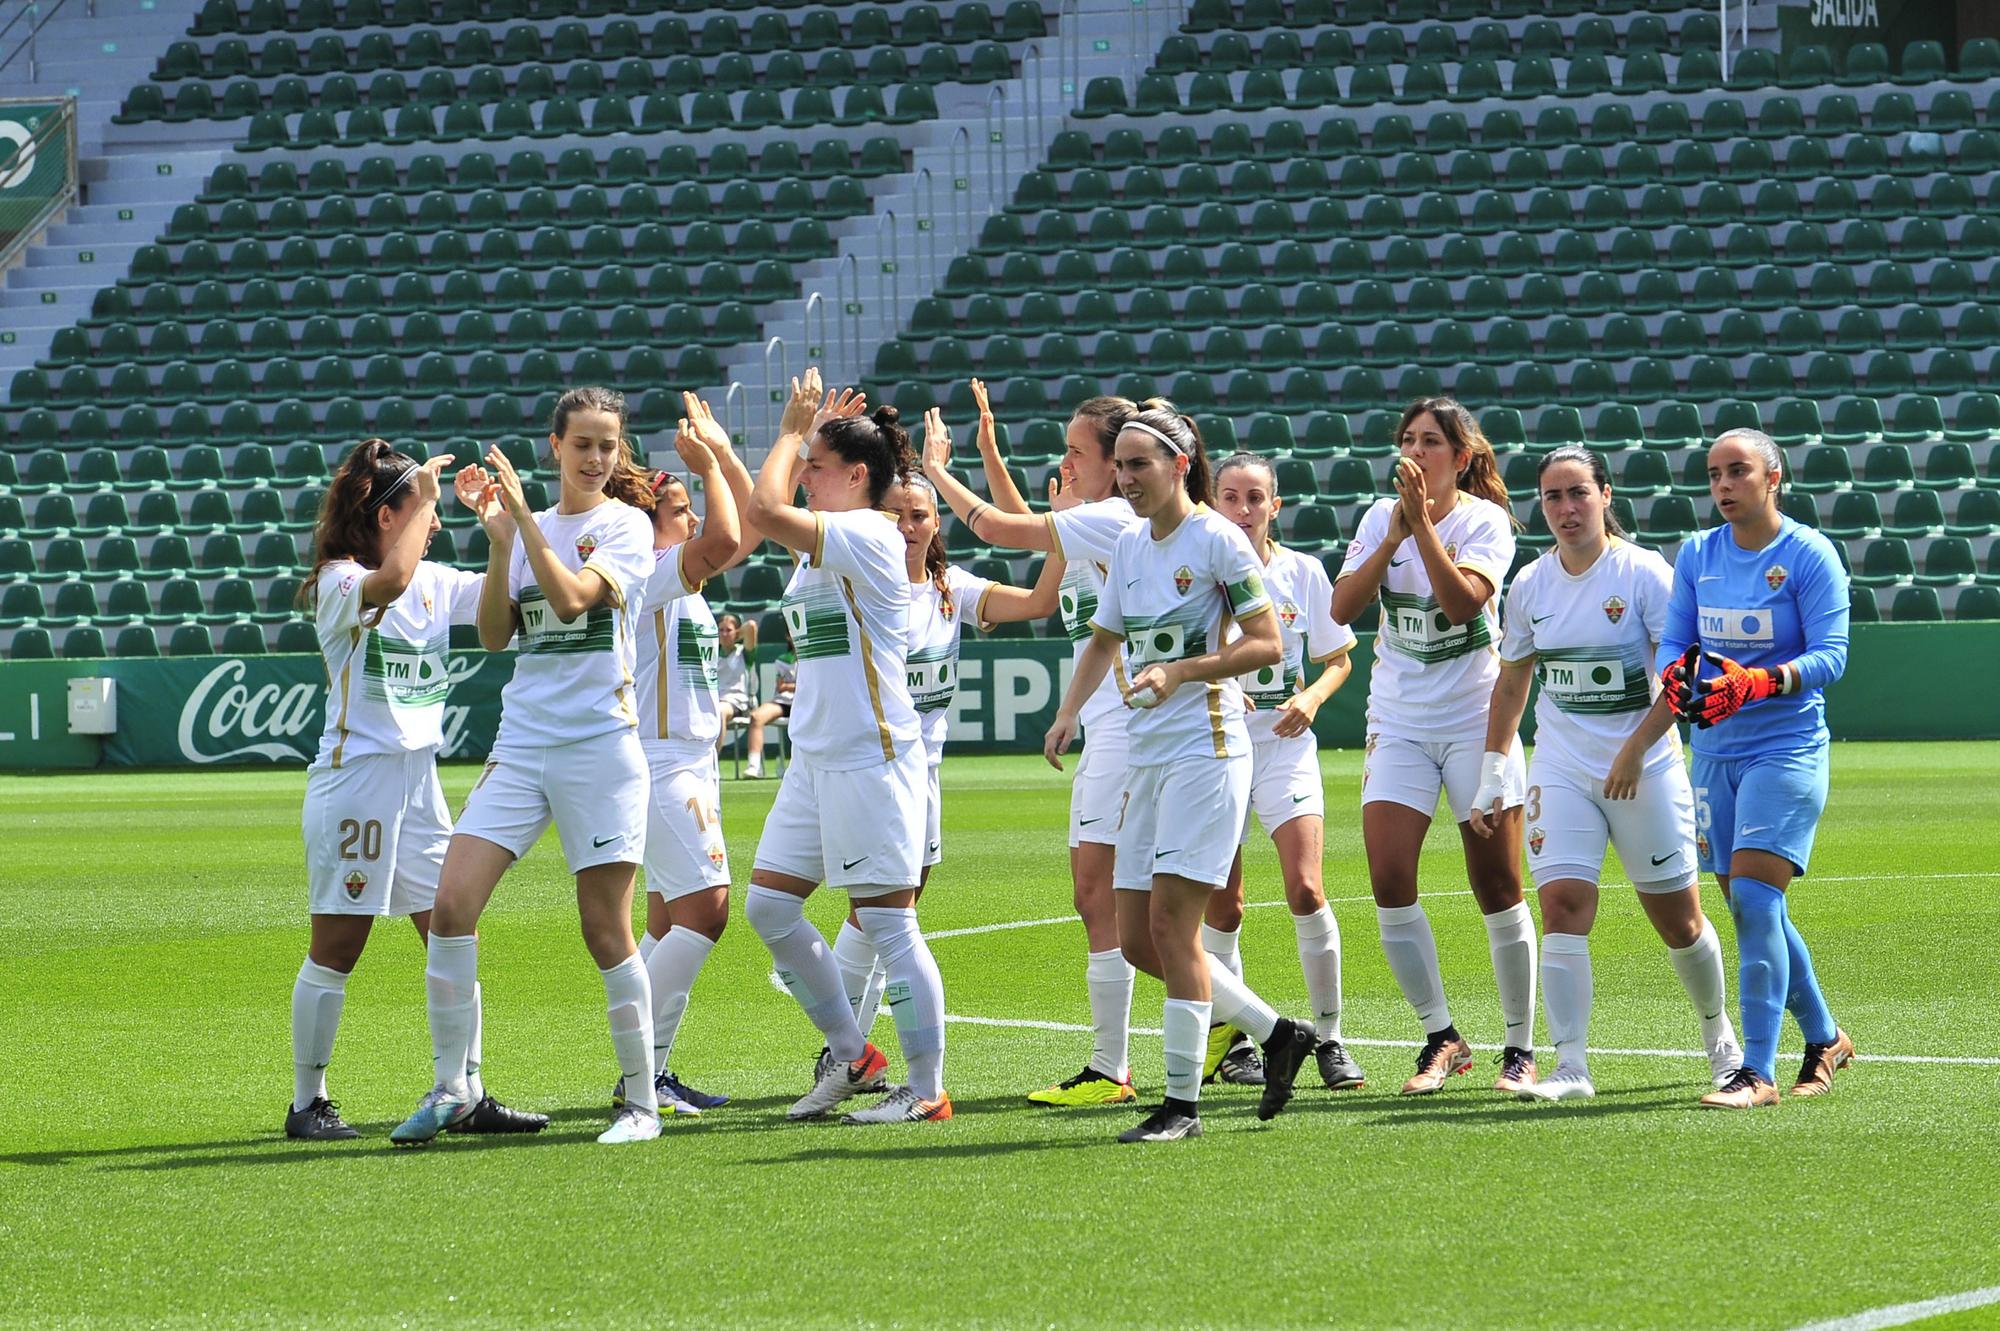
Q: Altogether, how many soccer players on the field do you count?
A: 11